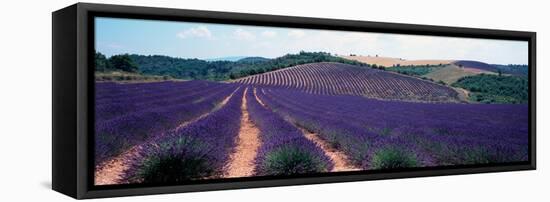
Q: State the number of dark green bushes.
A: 3